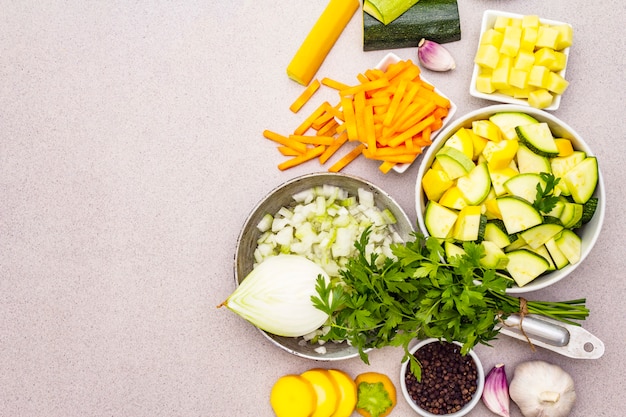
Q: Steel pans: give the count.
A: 1